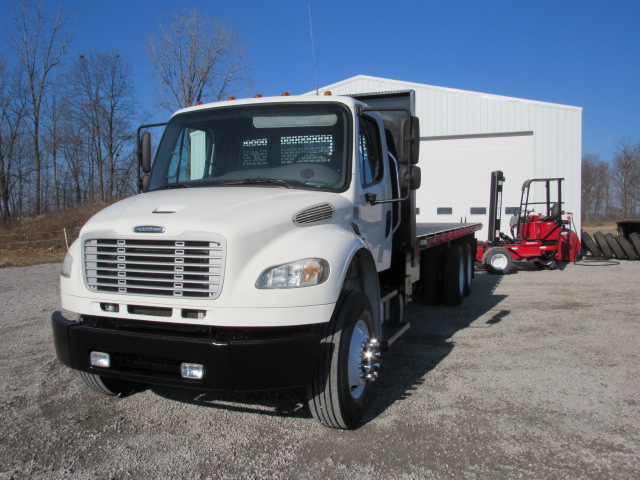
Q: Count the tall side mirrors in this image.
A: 2